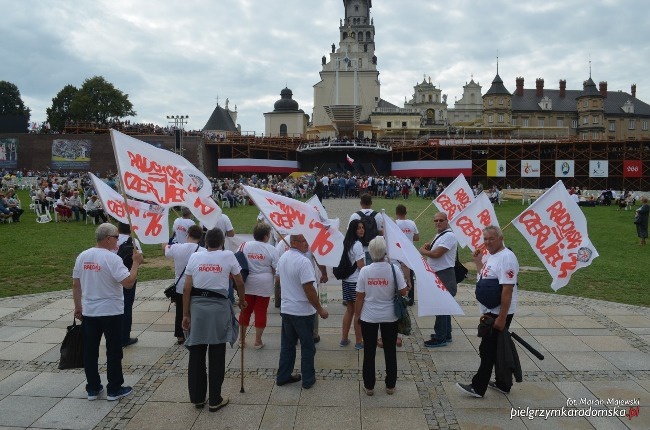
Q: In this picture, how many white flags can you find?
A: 8